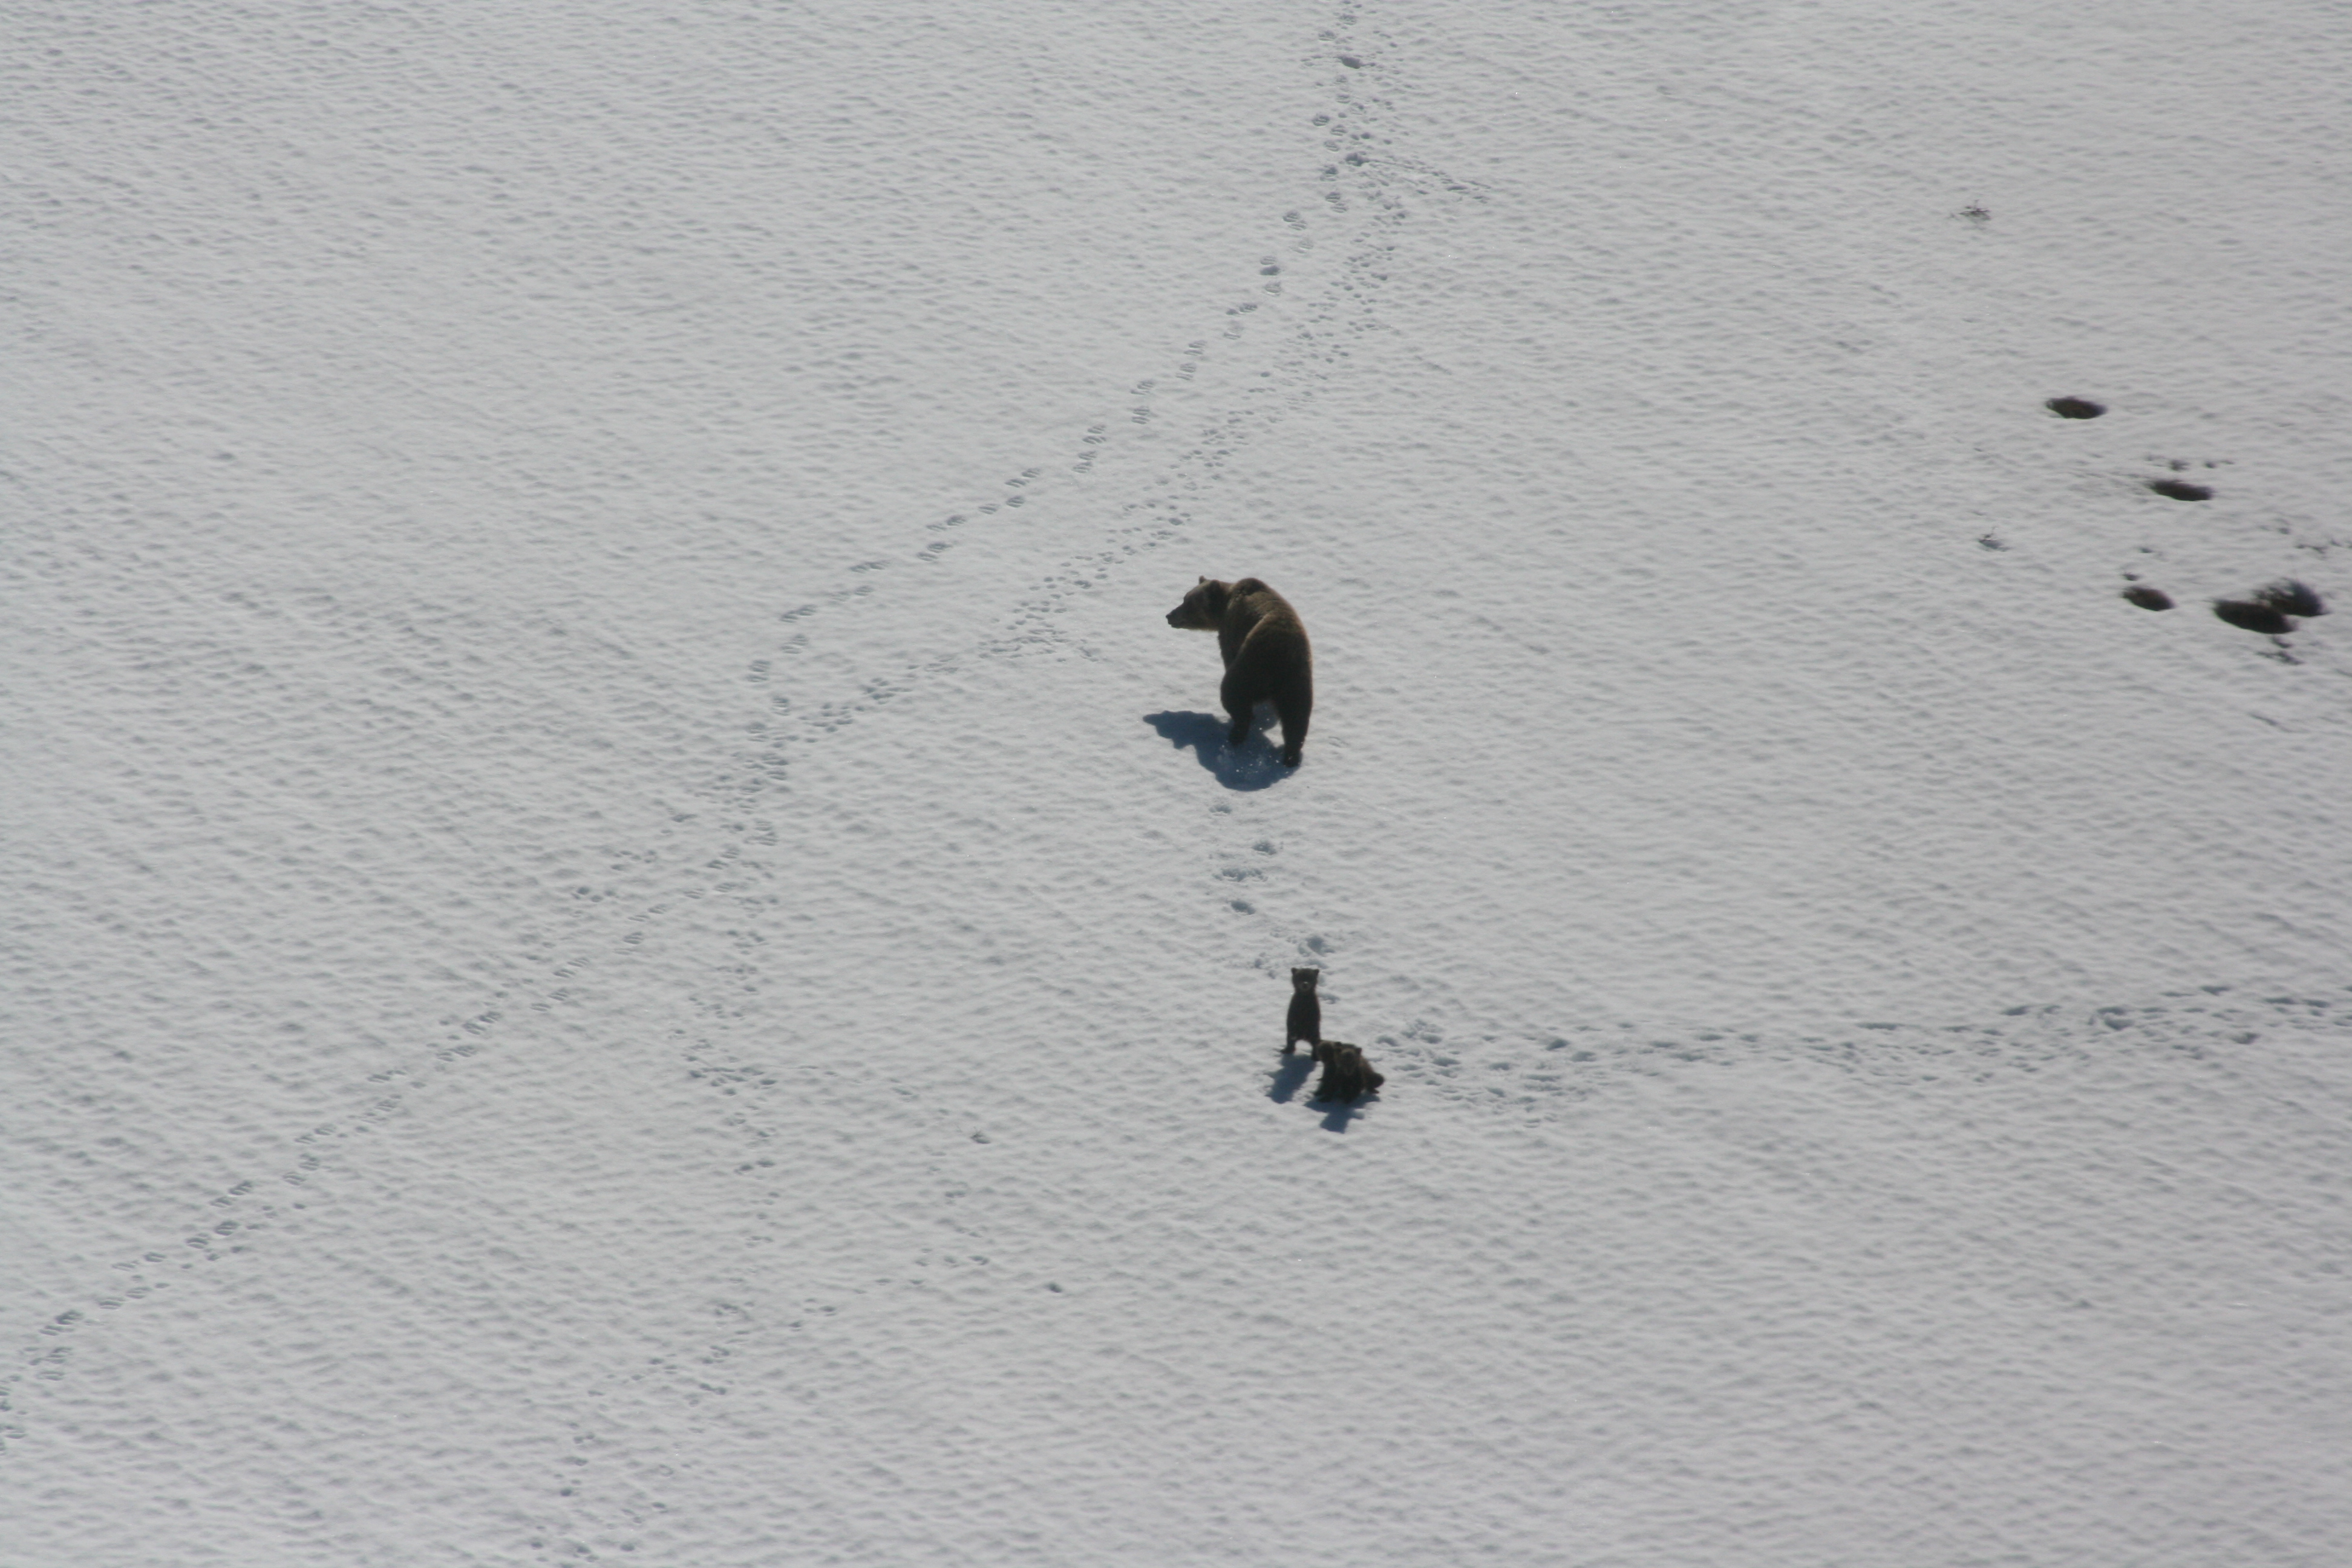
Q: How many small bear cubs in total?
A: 3